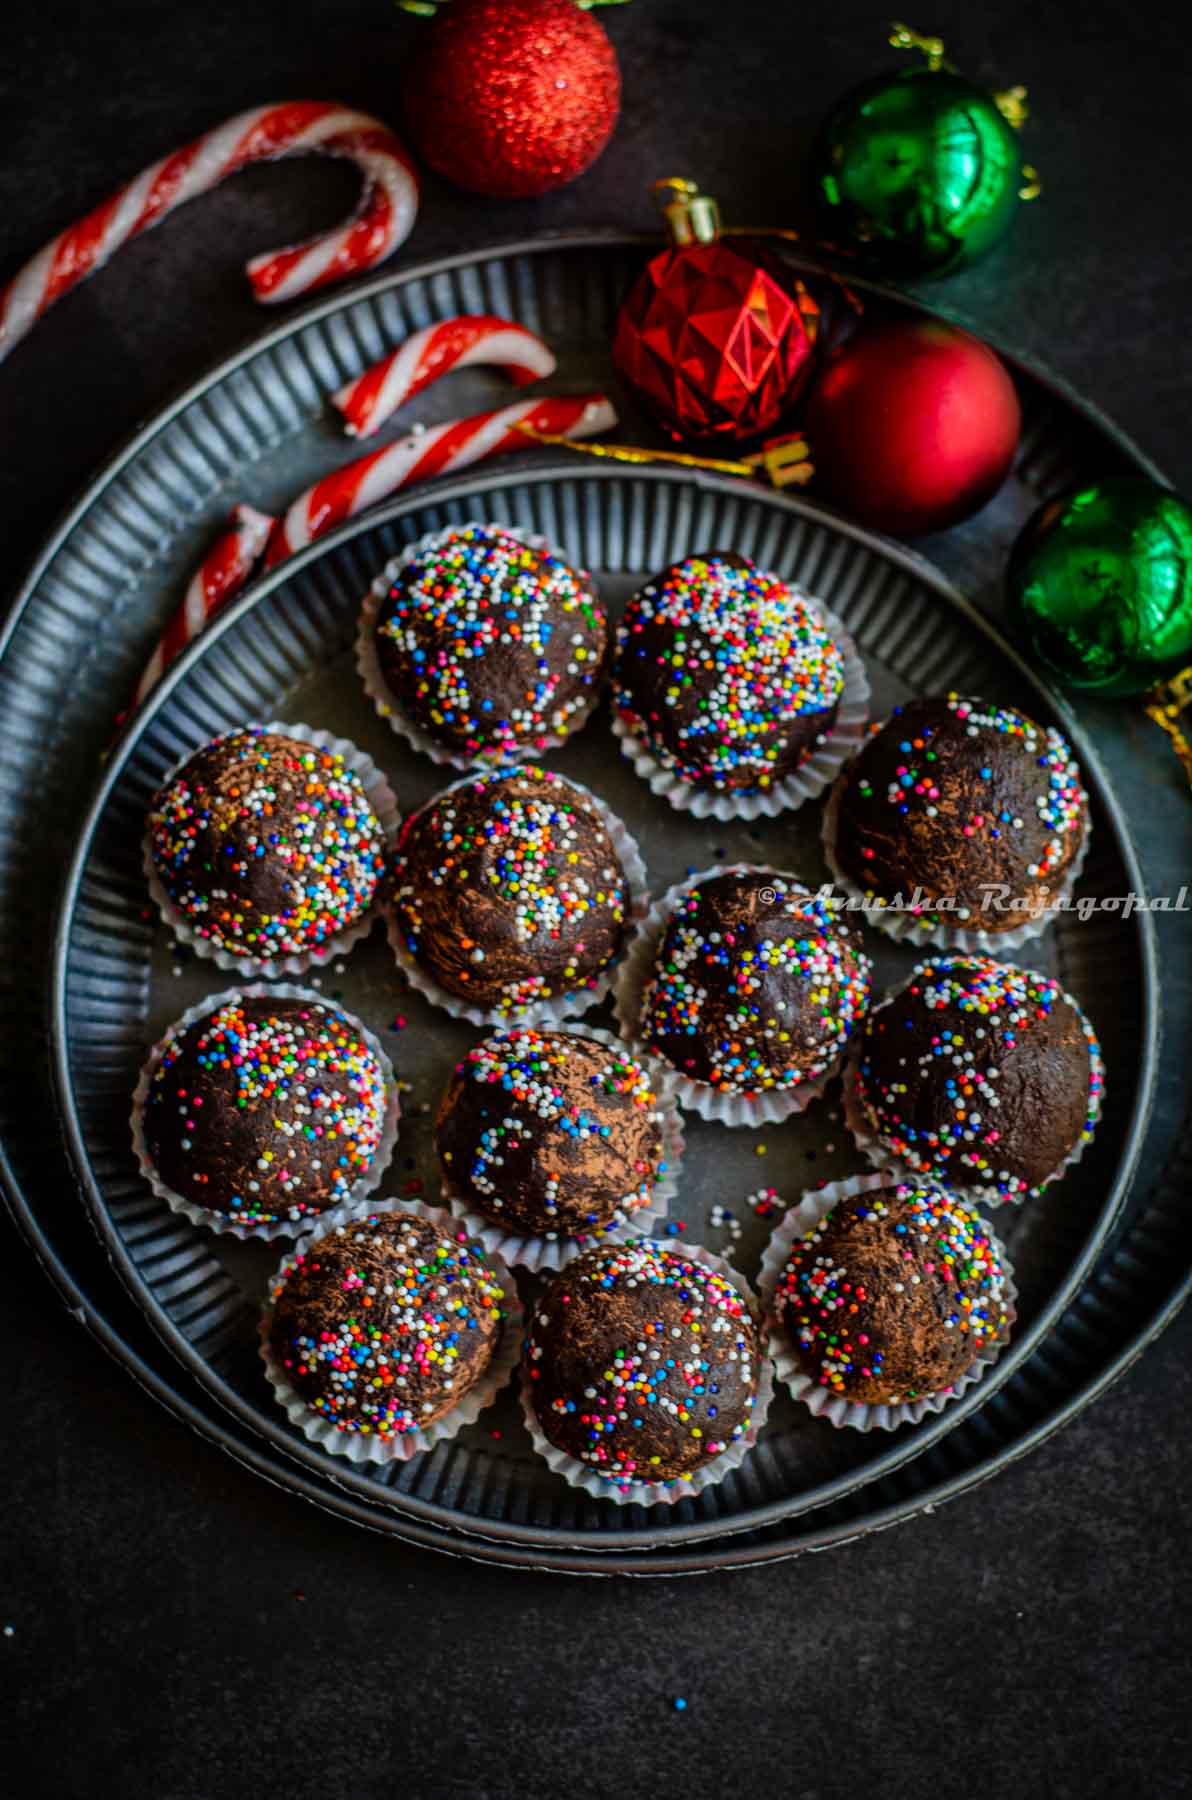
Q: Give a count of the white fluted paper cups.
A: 12